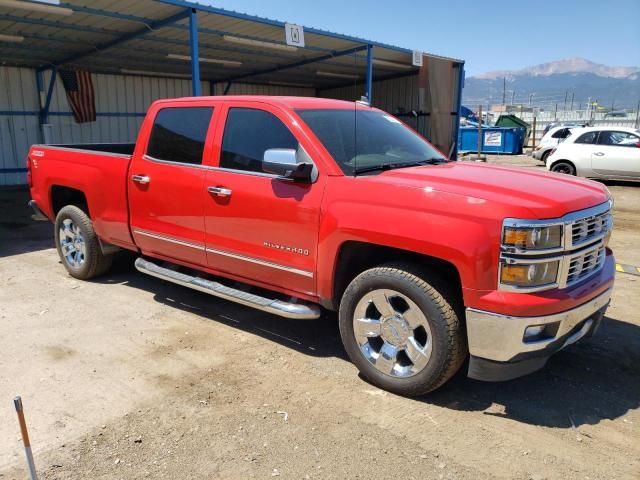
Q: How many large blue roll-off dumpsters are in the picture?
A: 1